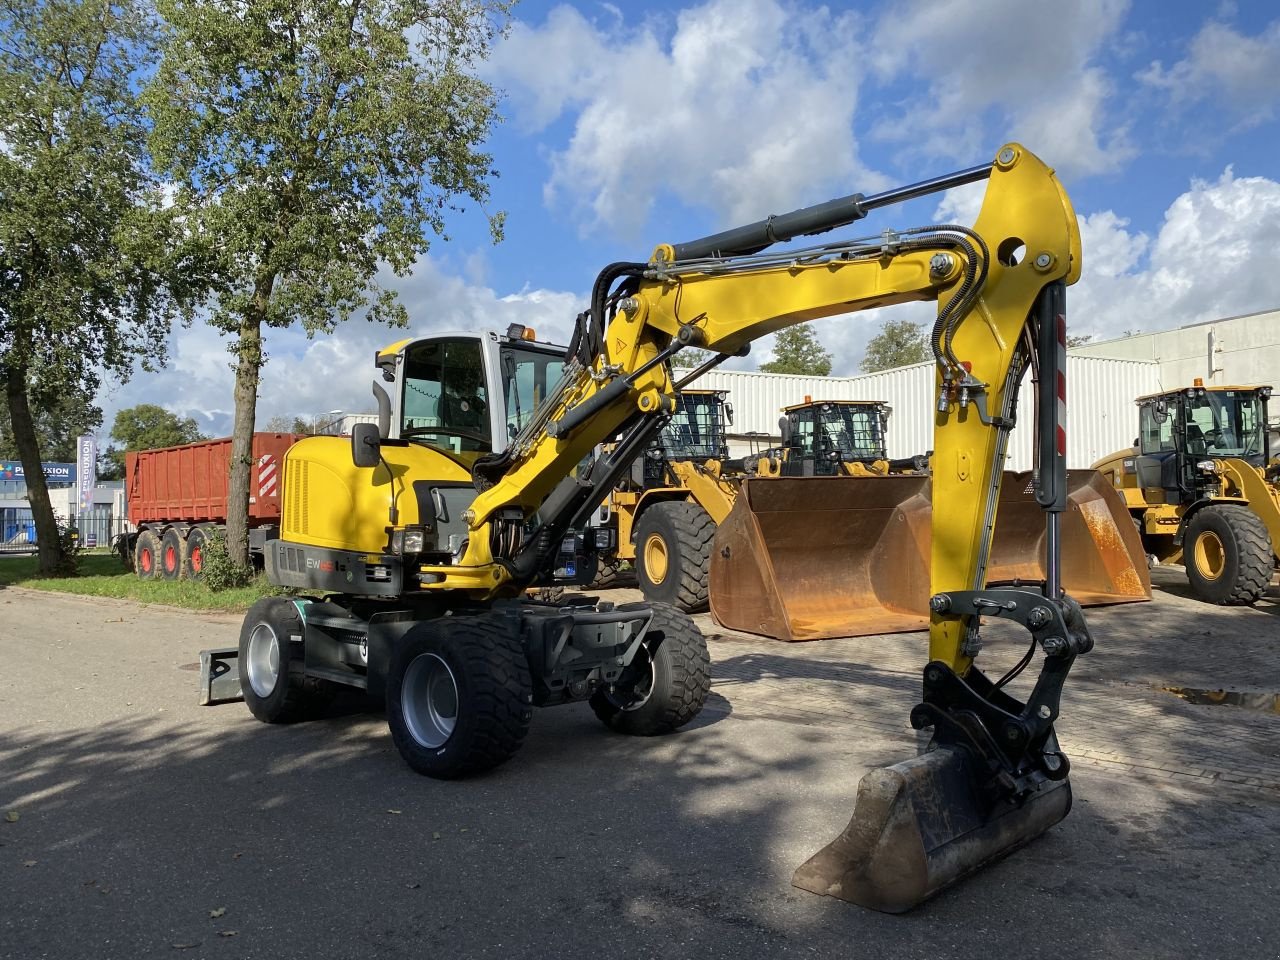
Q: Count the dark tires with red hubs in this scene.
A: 3